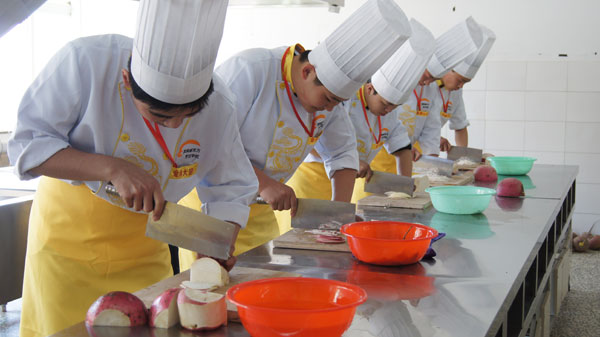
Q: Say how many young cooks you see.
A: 5